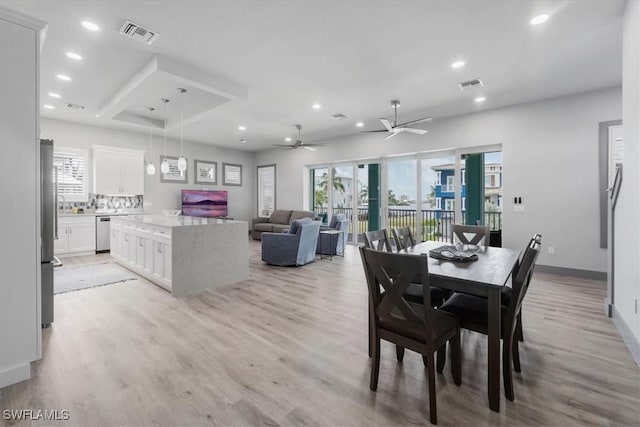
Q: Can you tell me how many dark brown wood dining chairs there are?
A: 6